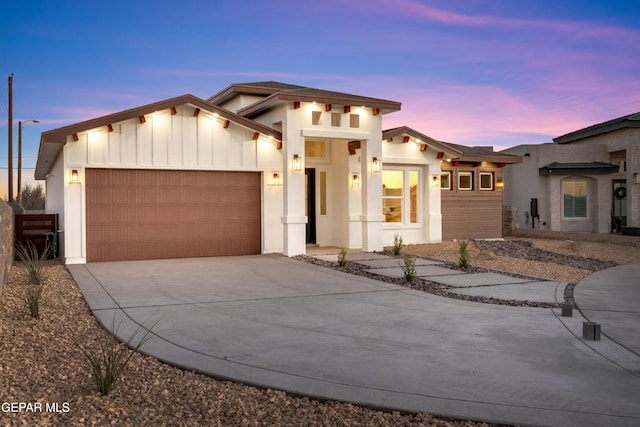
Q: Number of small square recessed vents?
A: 3